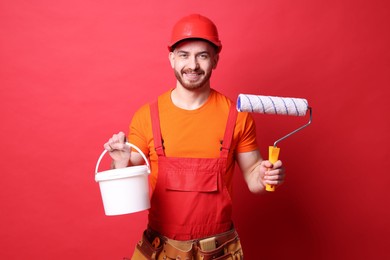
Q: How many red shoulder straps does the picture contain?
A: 2